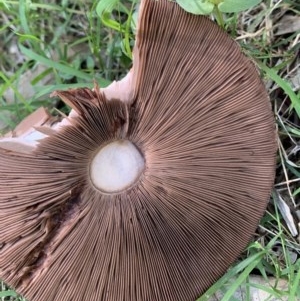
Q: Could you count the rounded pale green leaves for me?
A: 2